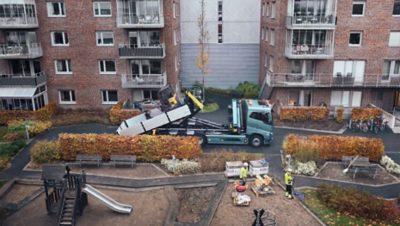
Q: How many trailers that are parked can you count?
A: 1